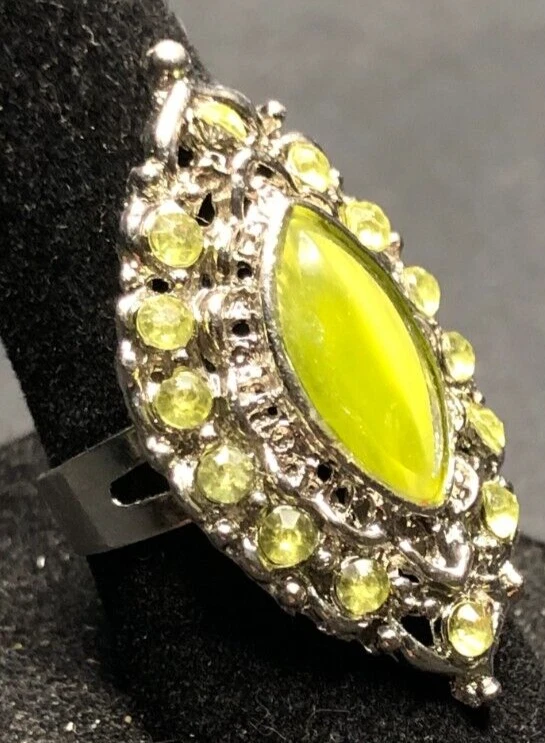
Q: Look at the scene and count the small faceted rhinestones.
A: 14